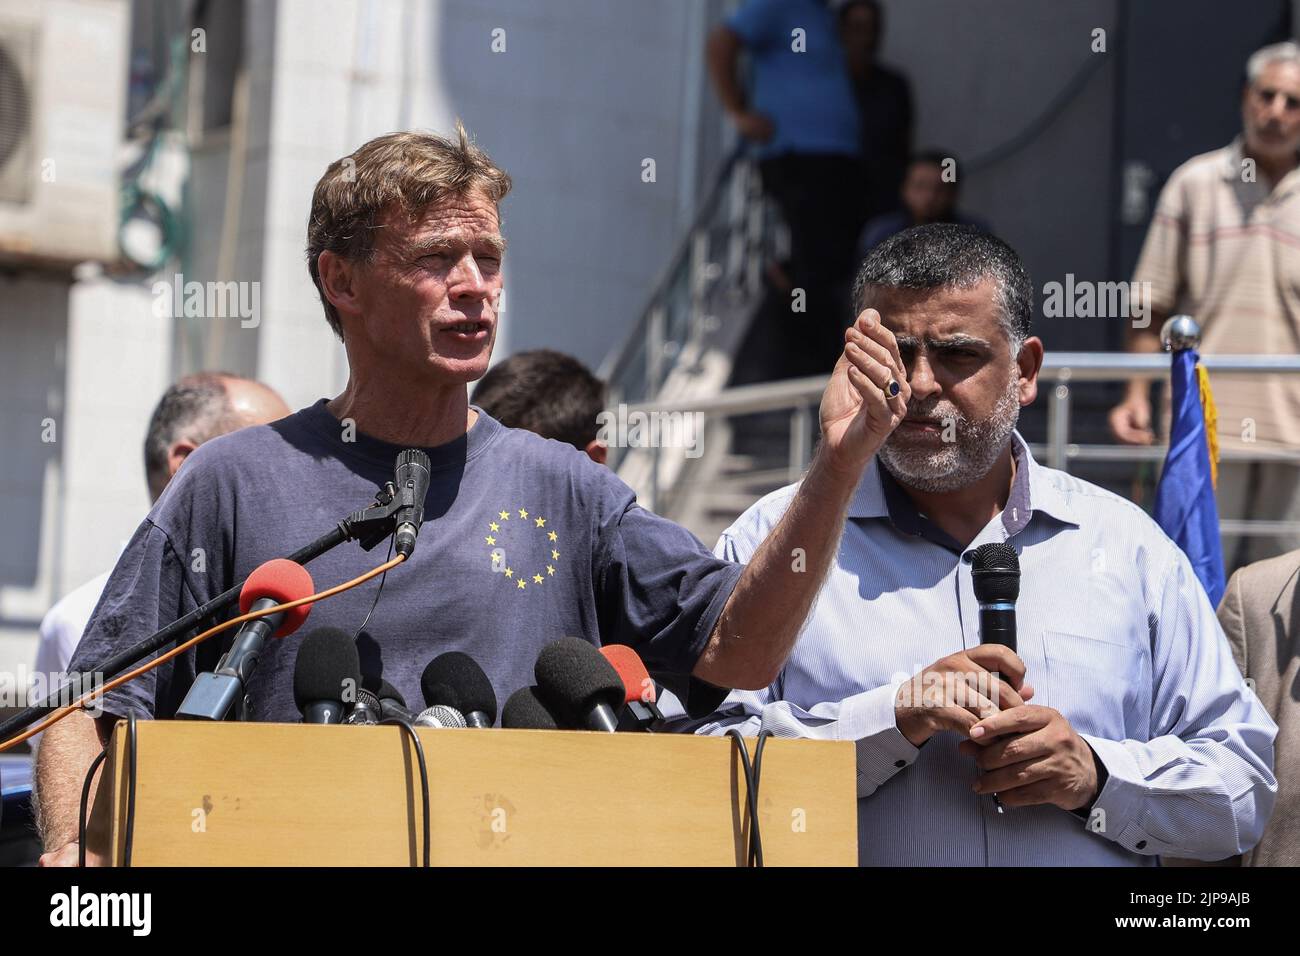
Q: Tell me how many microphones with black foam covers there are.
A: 5